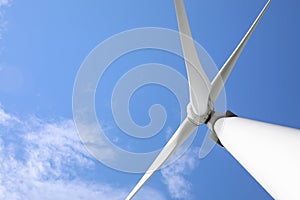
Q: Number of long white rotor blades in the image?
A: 3